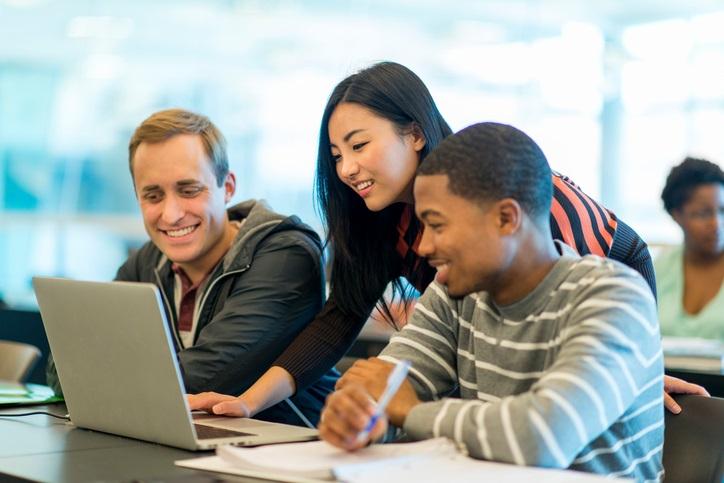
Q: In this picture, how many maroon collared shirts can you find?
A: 1